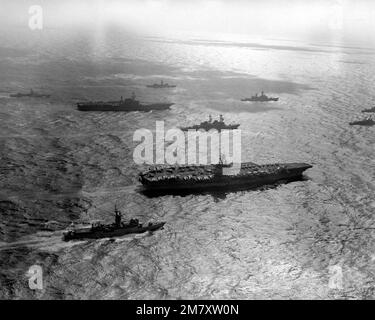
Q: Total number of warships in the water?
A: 9